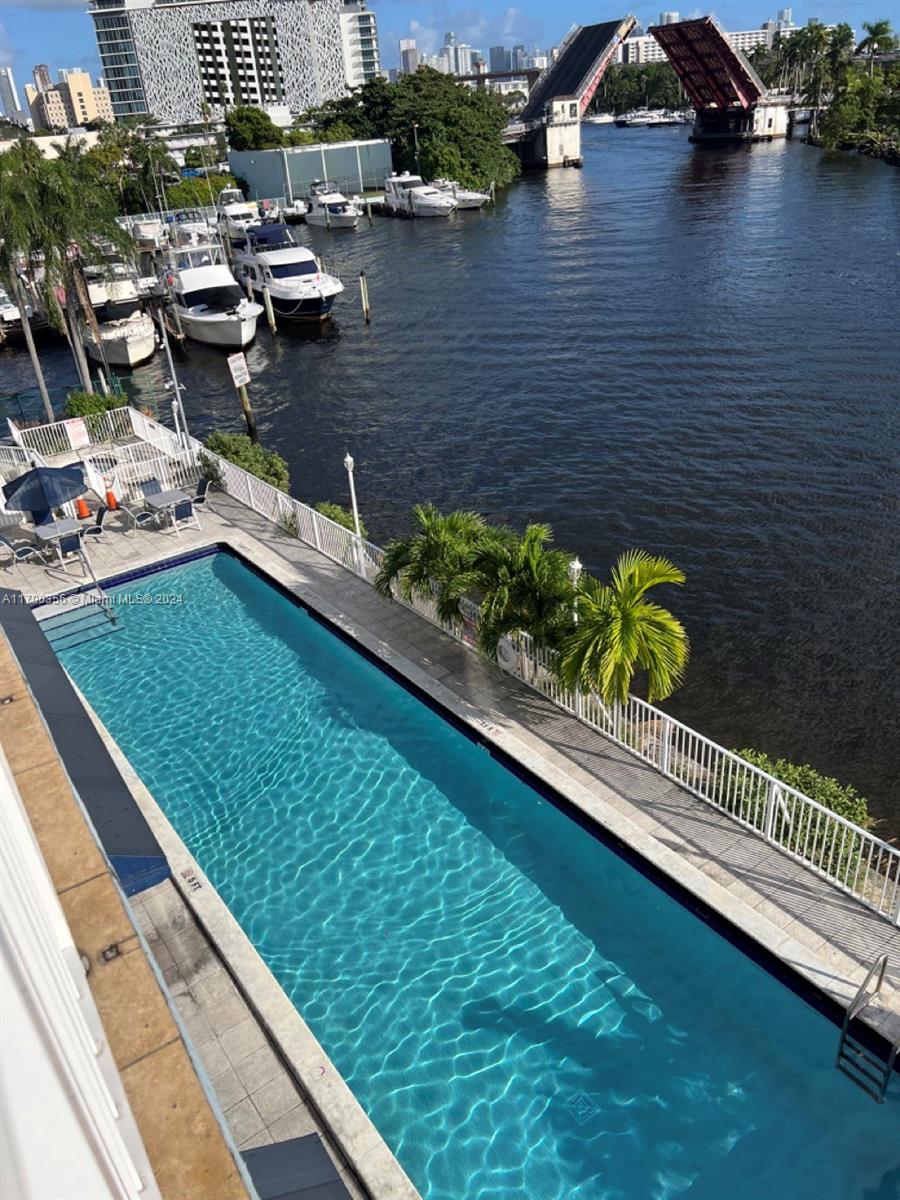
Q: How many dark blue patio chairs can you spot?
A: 8